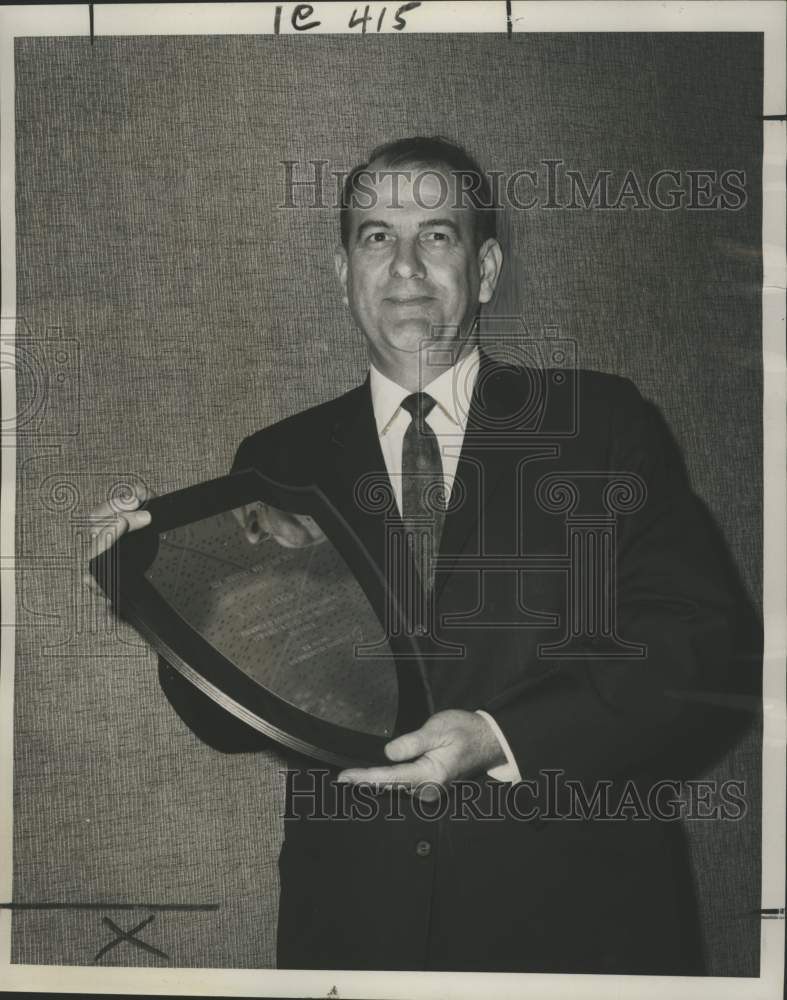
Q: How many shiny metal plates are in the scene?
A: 1